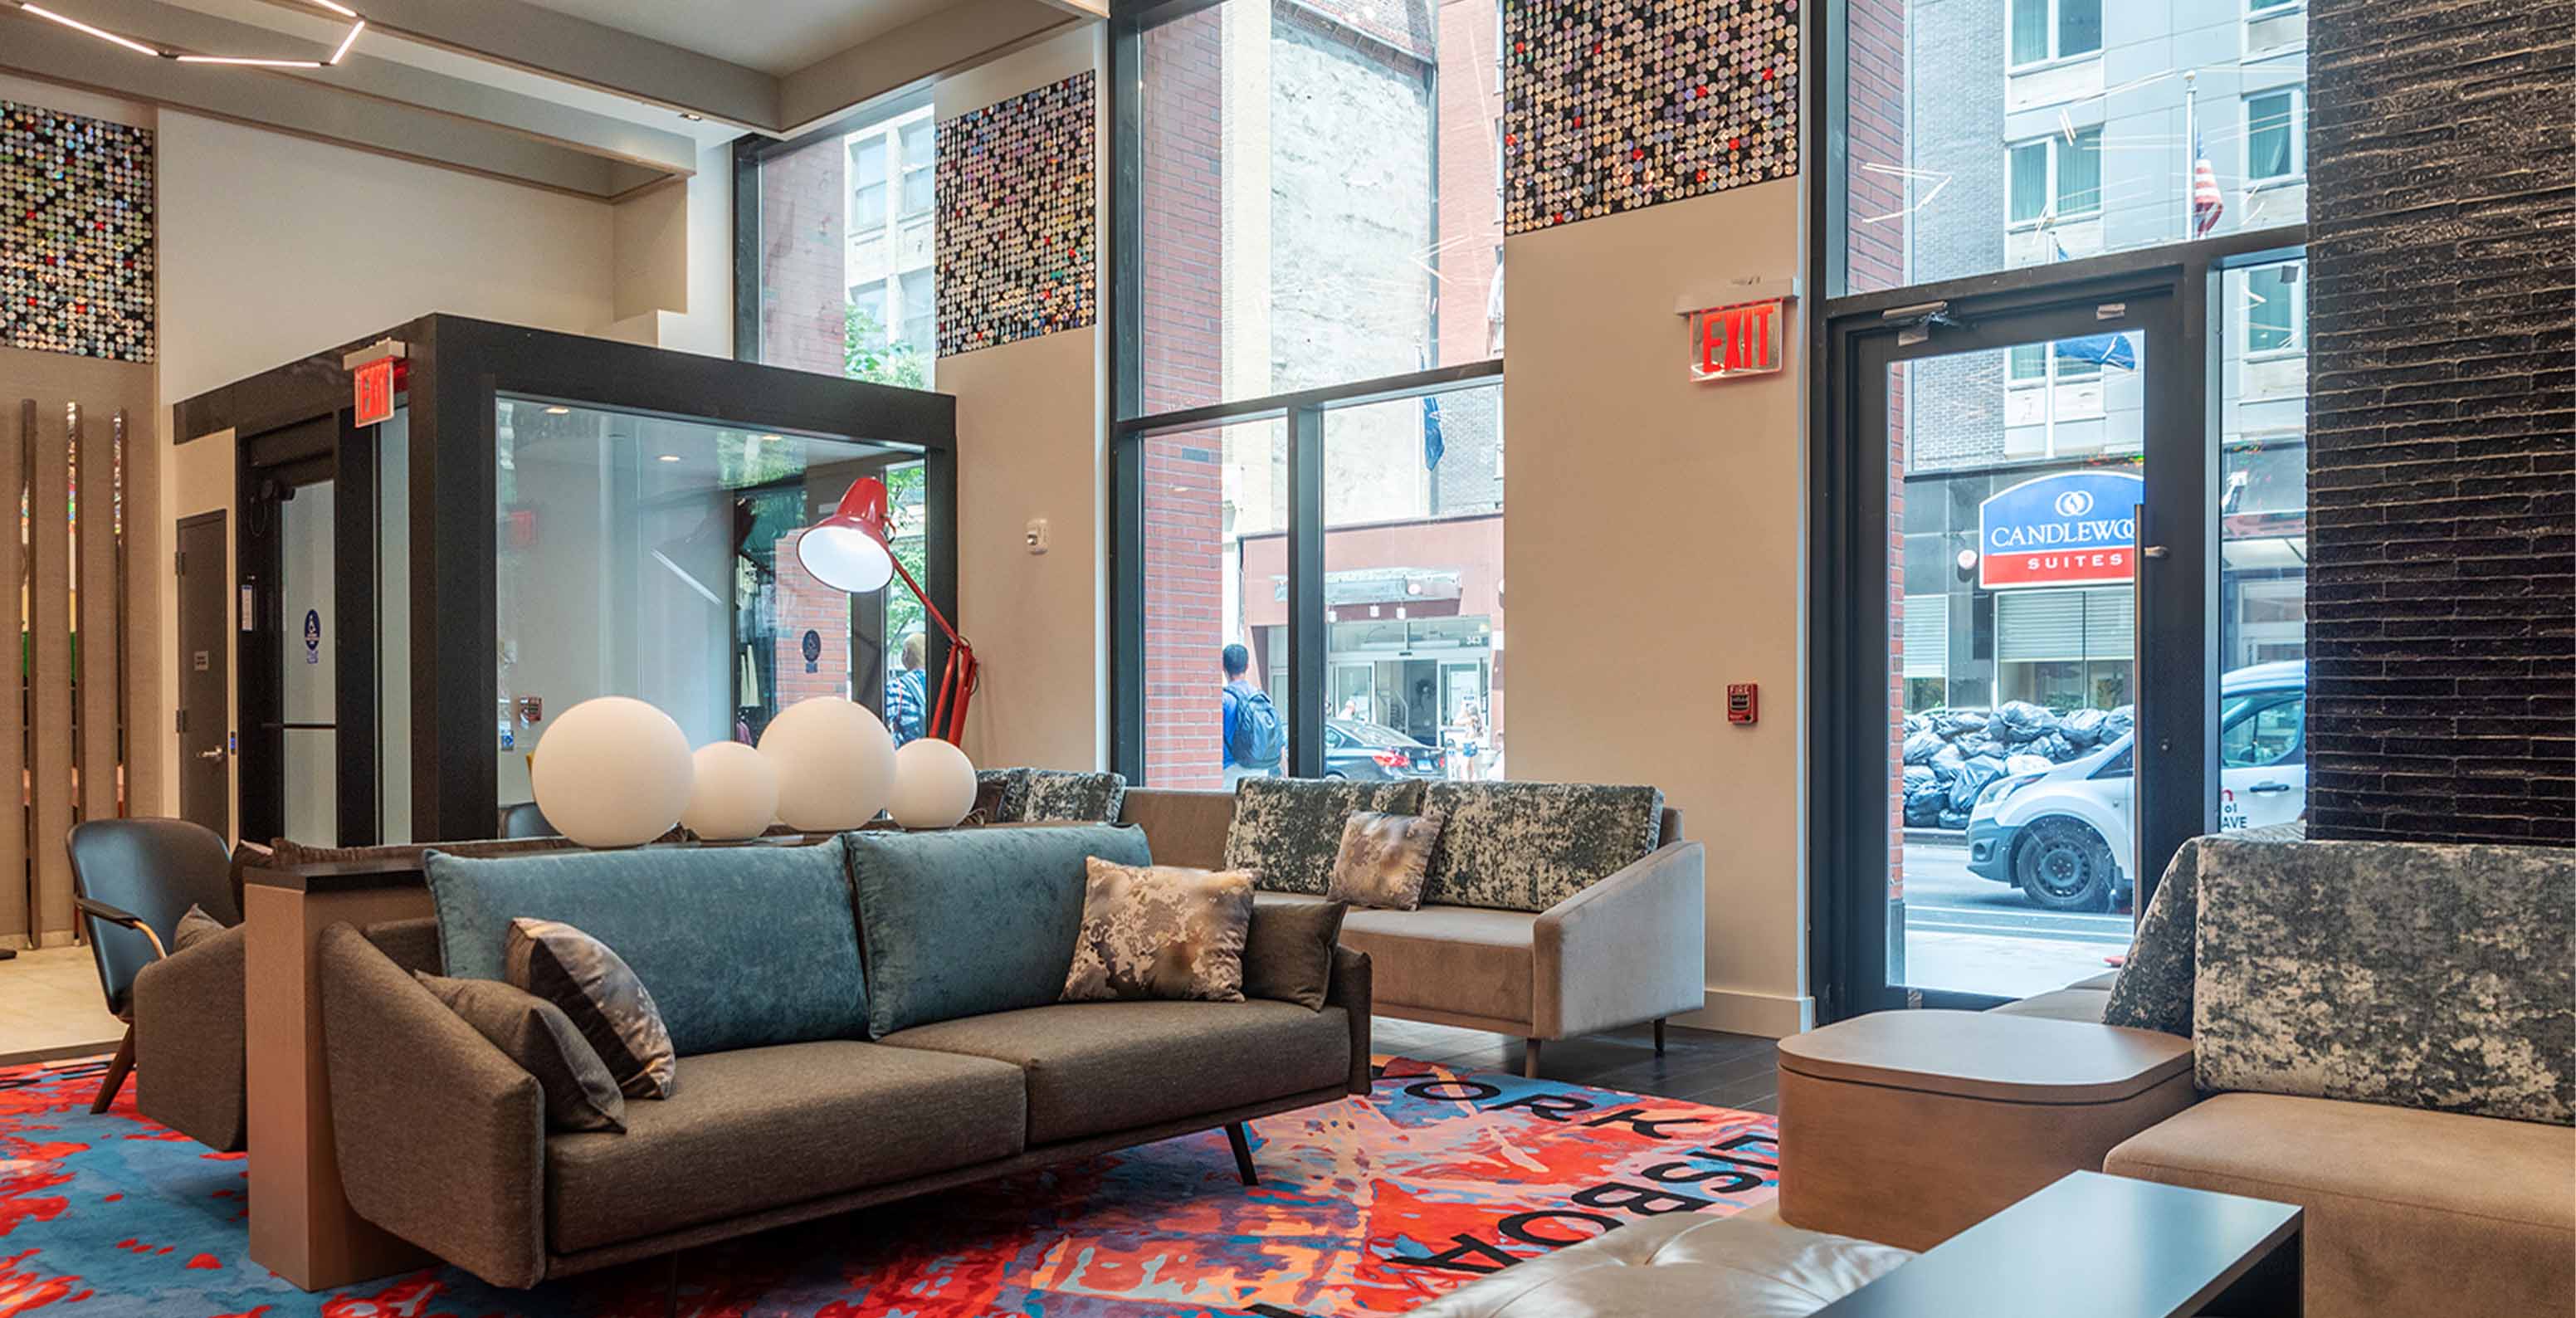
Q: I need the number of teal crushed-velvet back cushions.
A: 2